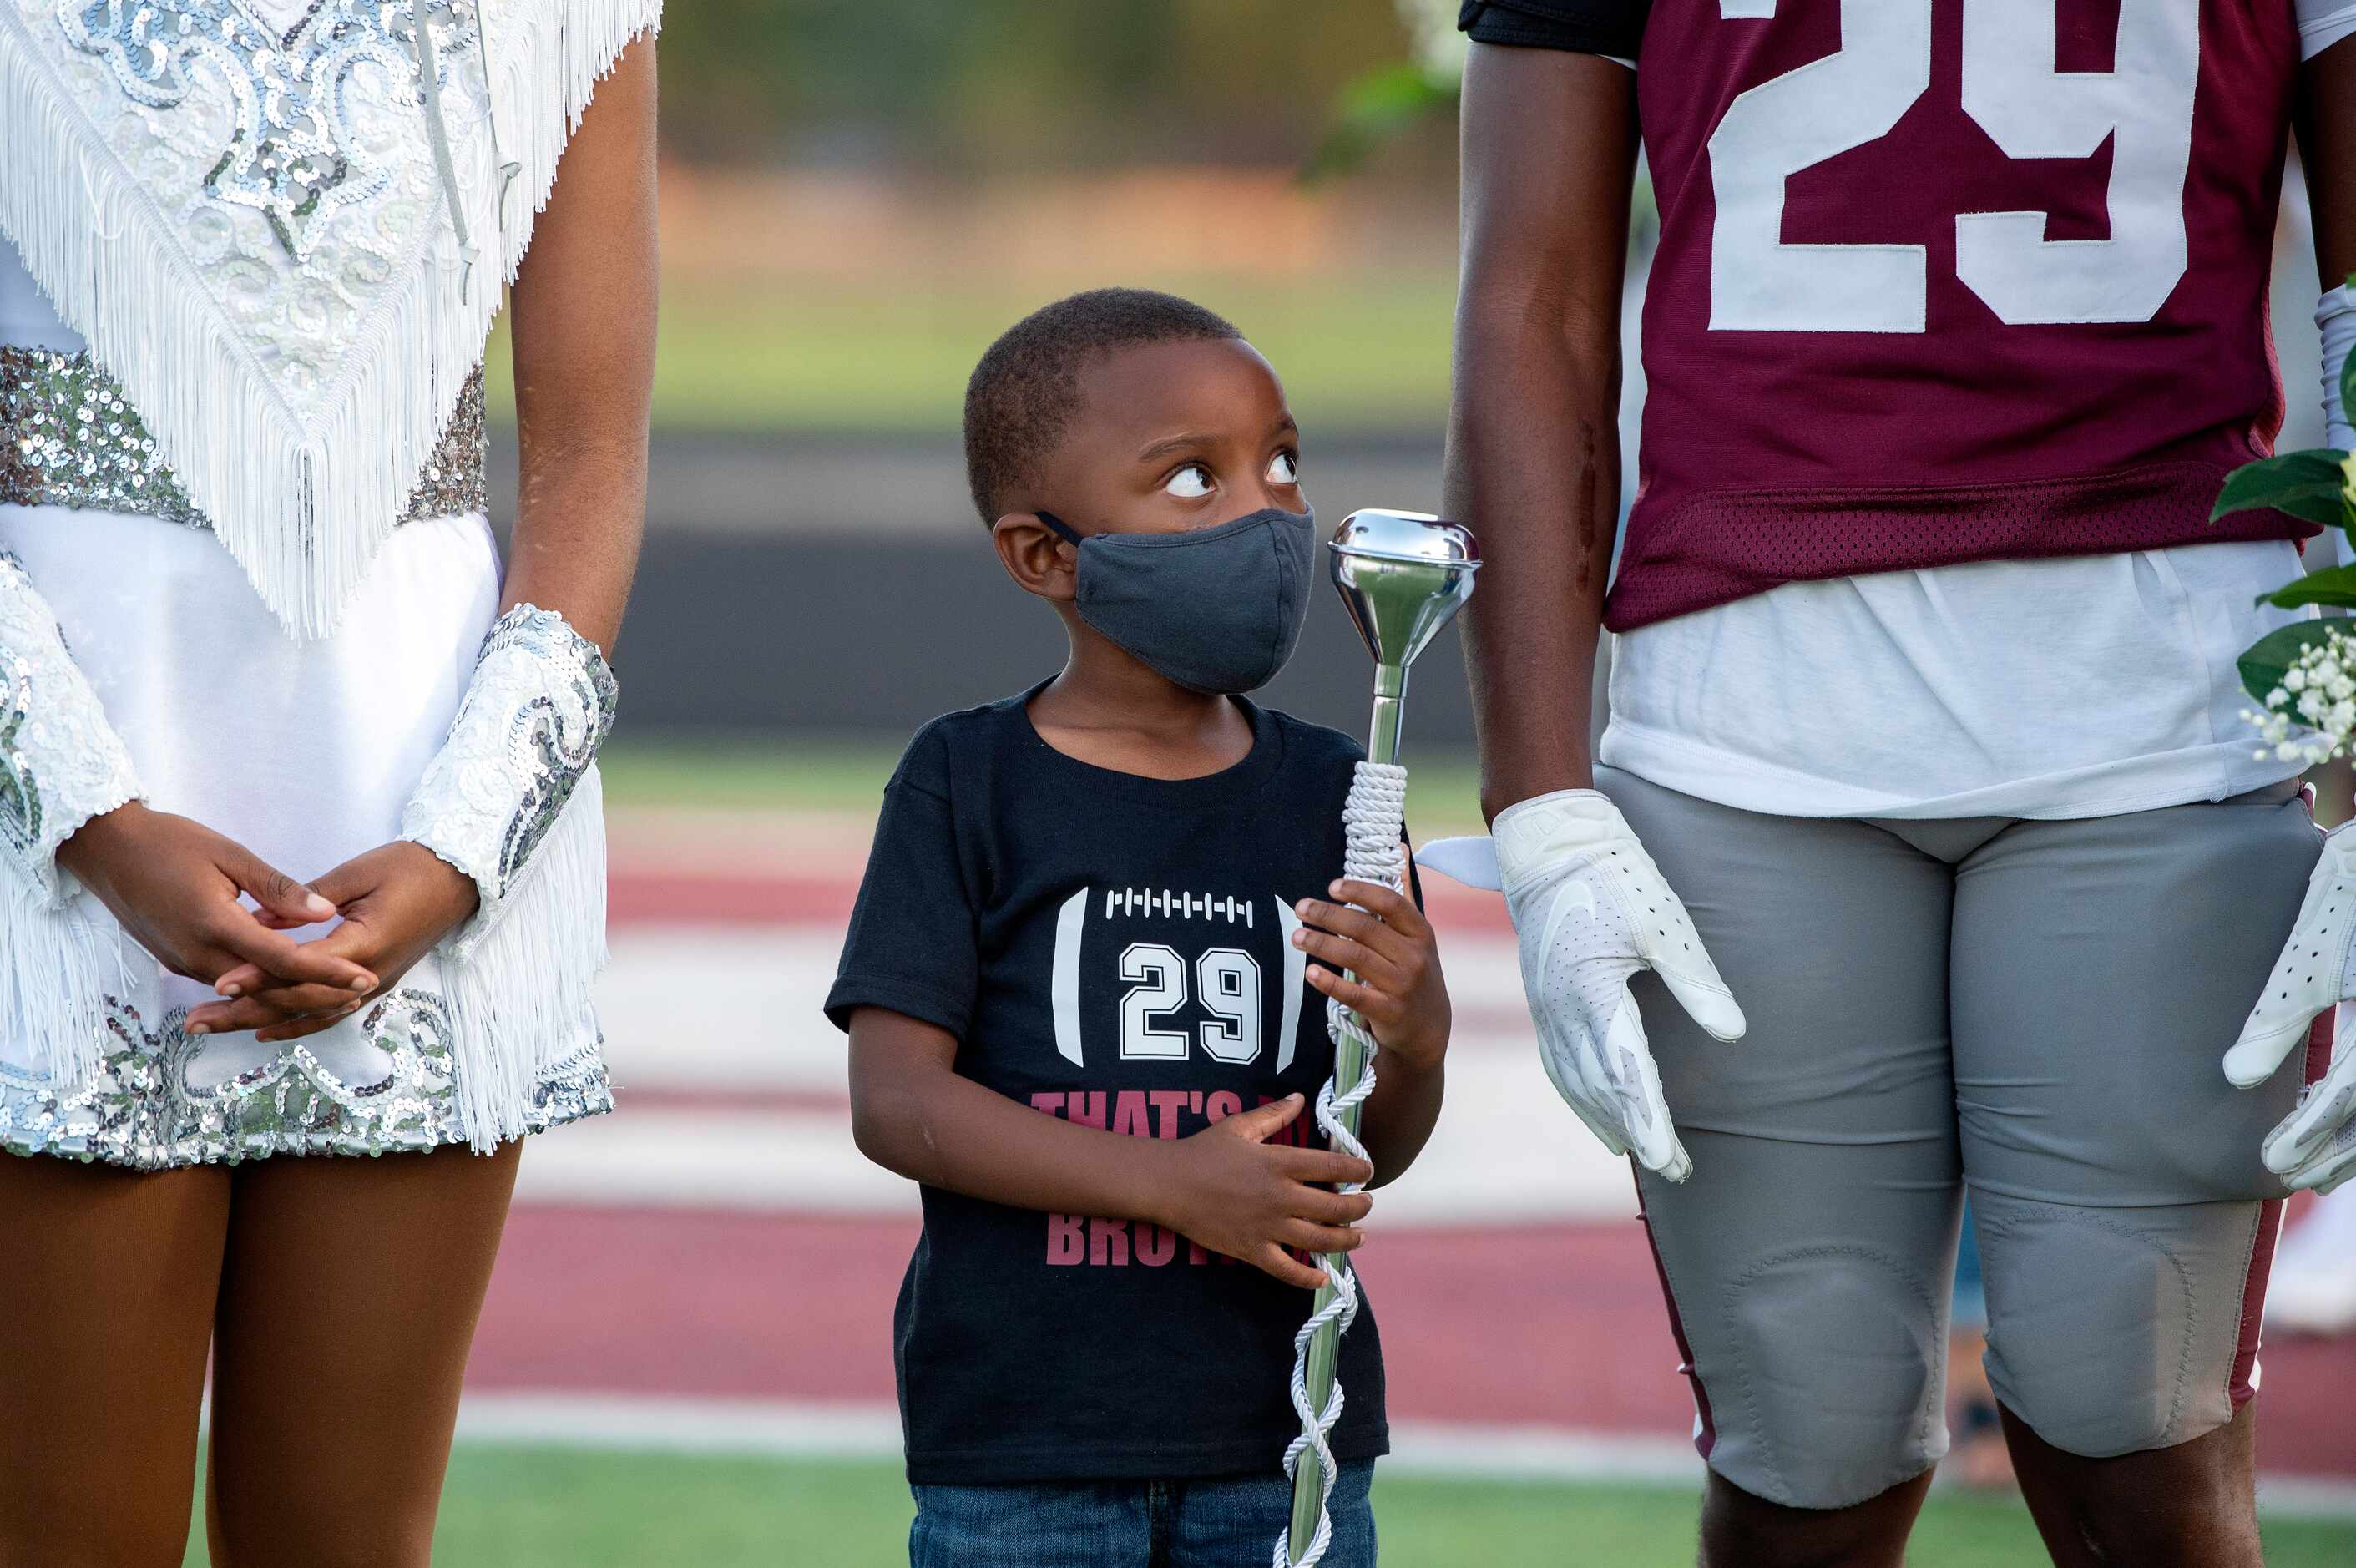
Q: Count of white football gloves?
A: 2